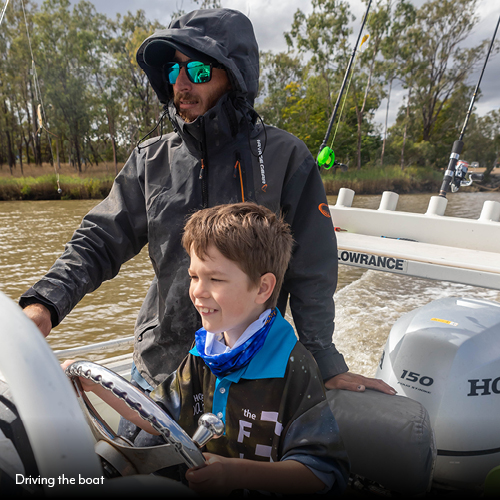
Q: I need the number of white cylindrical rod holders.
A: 4